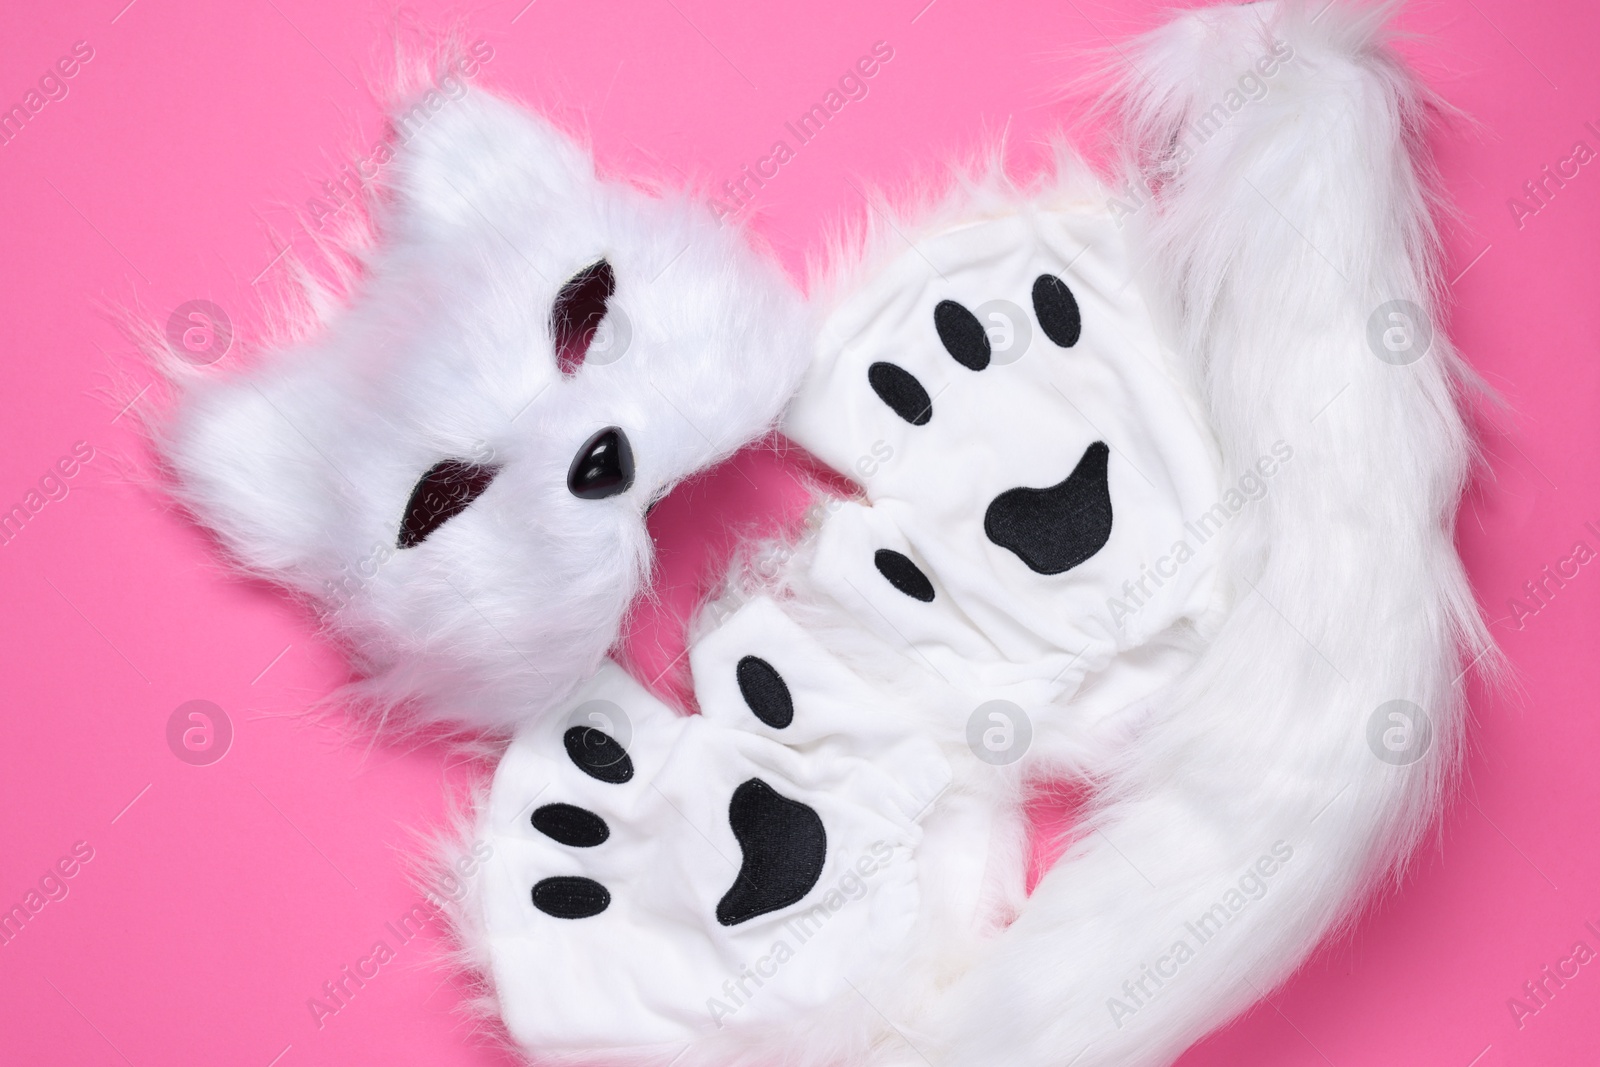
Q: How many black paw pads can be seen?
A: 10